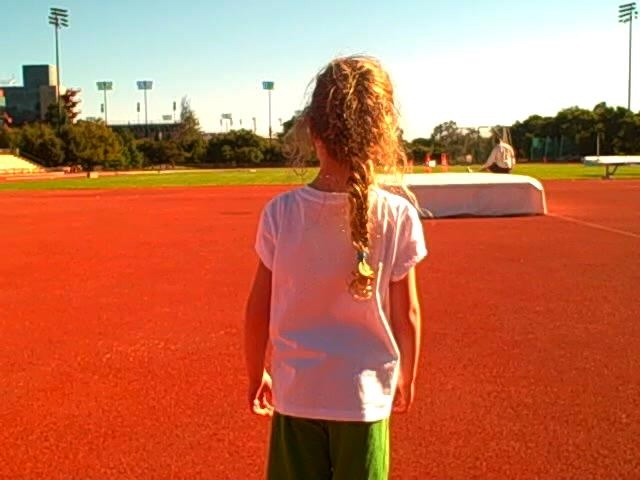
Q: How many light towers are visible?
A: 5